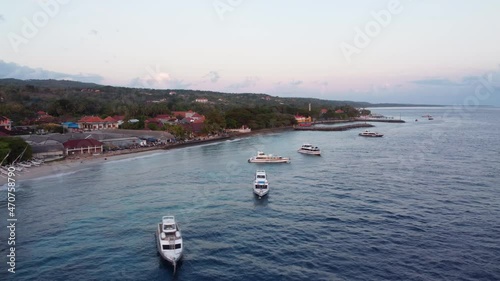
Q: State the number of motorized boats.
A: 5